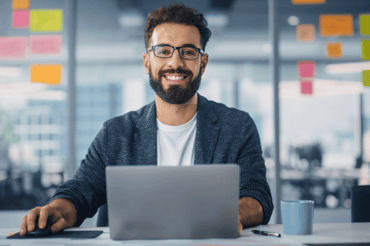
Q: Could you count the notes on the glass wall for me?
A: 15